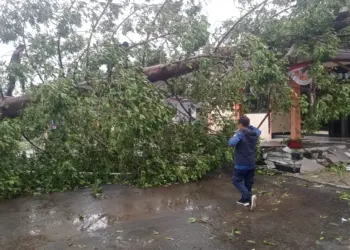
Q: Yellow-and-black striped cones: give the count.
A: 0